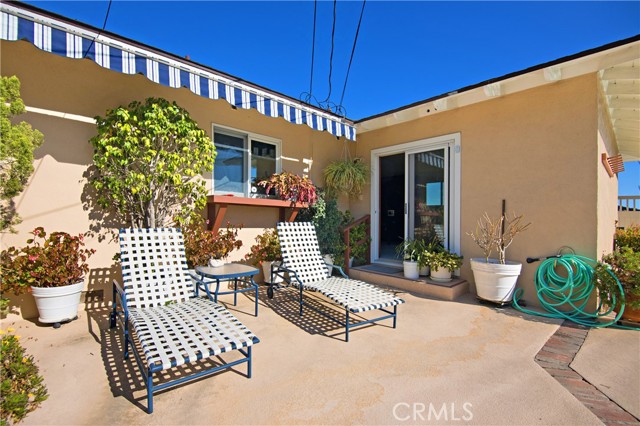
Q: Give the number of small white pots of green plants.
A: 3